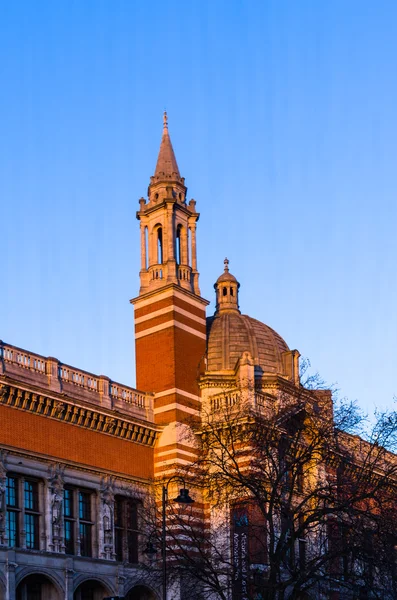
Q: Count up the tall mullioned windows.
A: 3